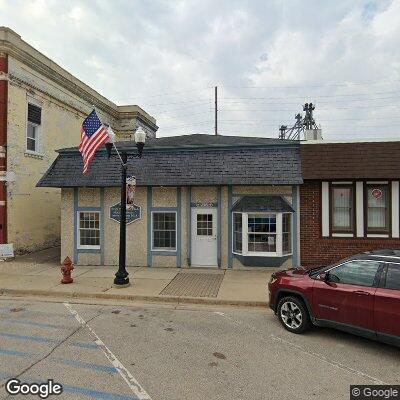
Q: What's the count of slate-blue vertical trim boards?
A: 8